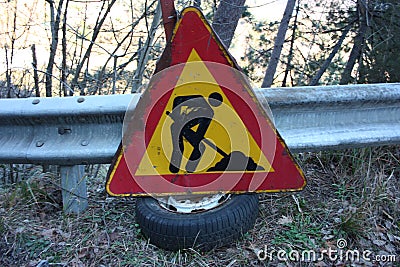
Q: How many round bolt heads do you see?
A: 5